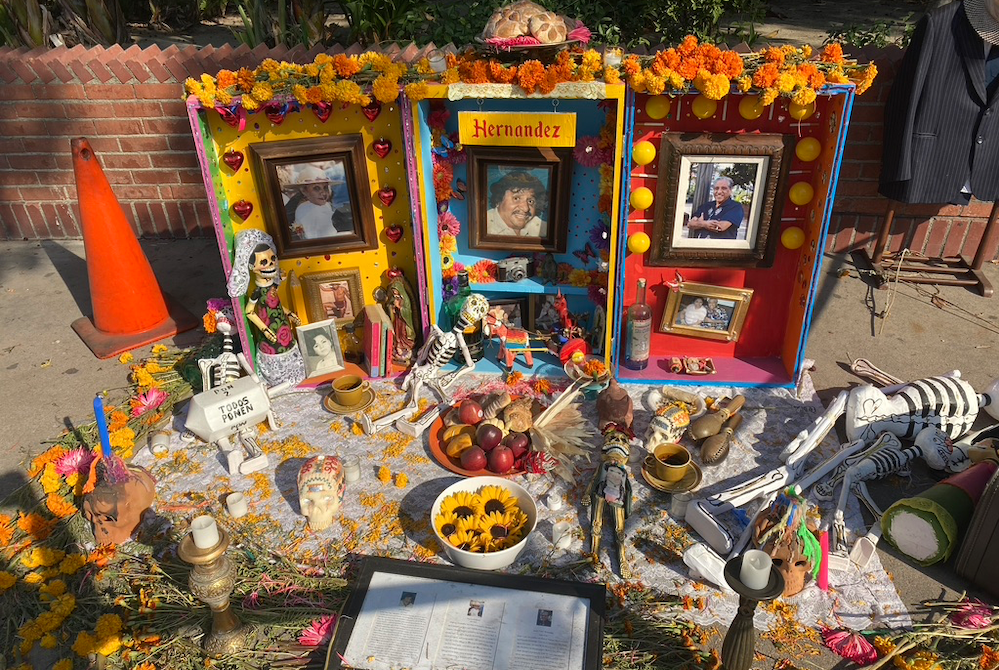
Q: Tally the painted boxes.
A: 3